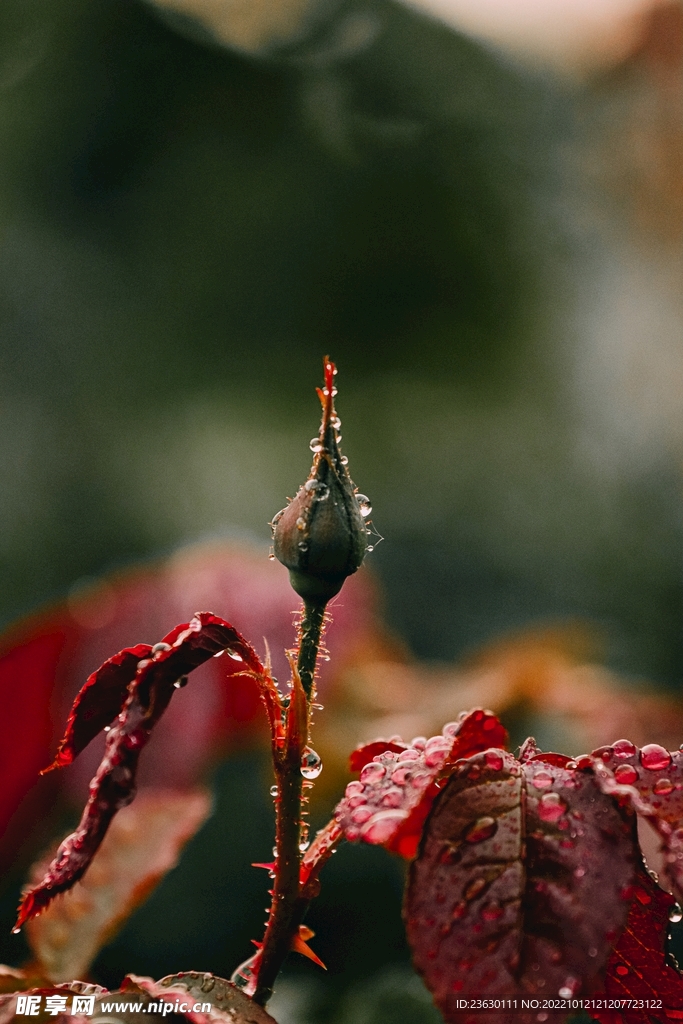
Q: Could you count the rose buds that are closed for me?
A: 1